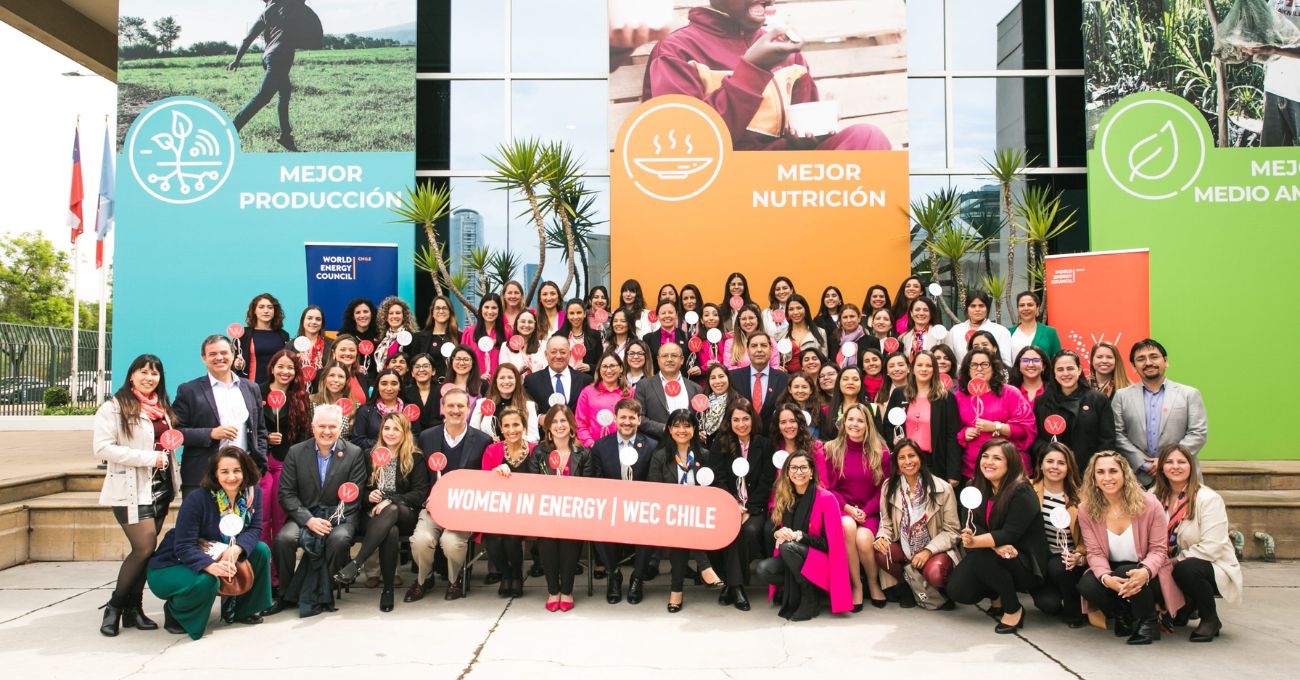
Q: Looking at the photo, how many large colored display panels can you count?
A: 3